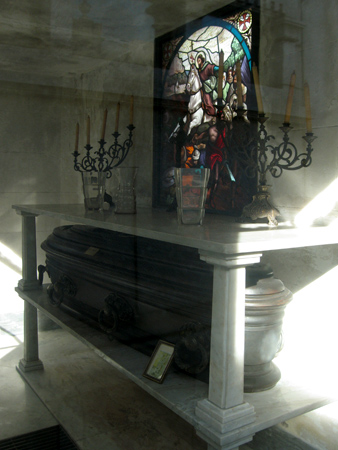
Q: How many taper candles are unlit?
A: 10